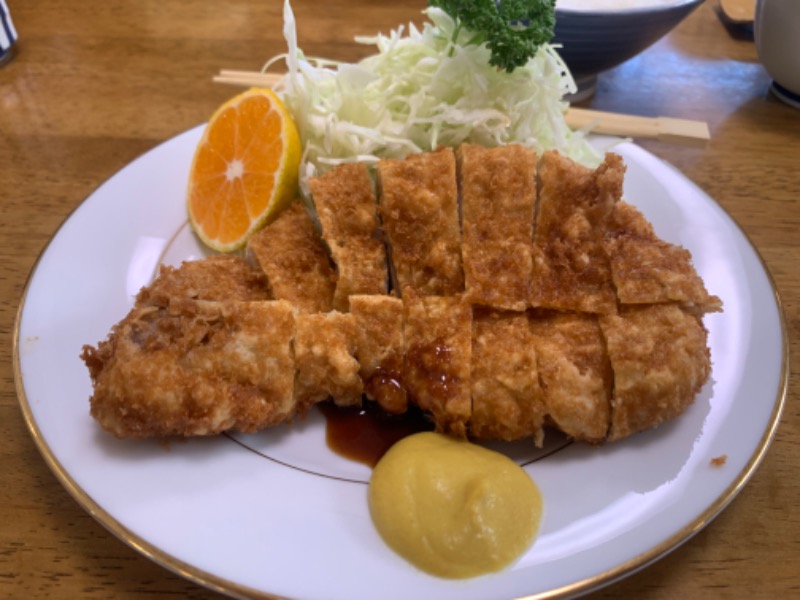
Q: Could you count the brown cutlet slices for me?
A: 14